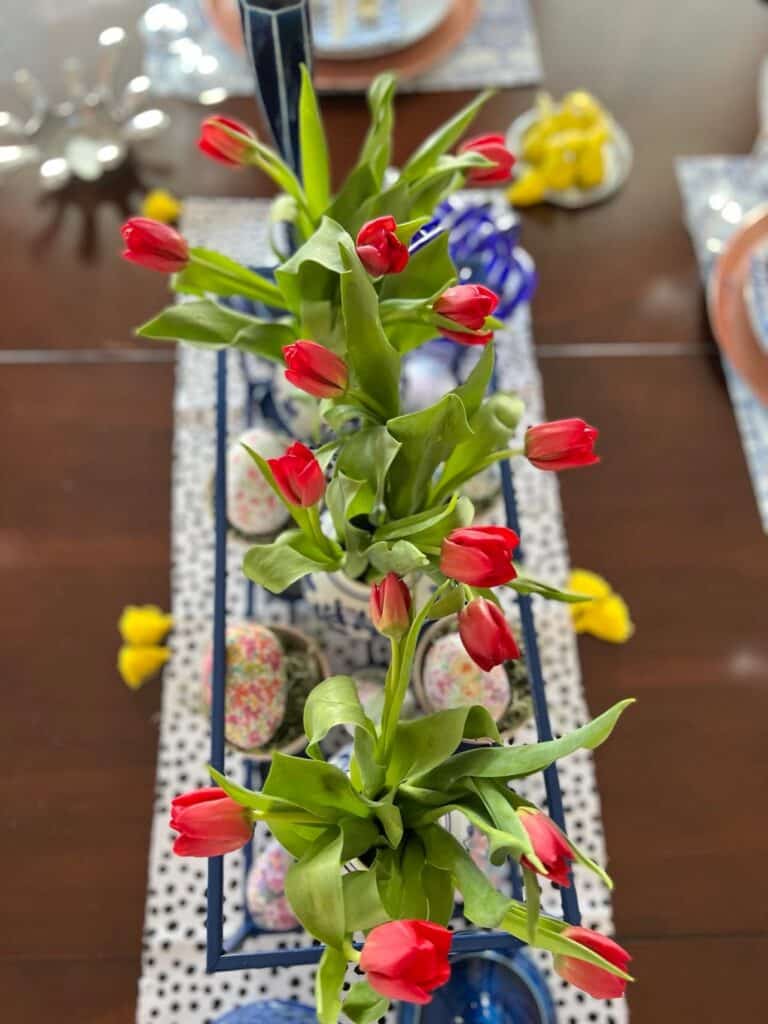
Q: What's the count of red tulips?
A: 15